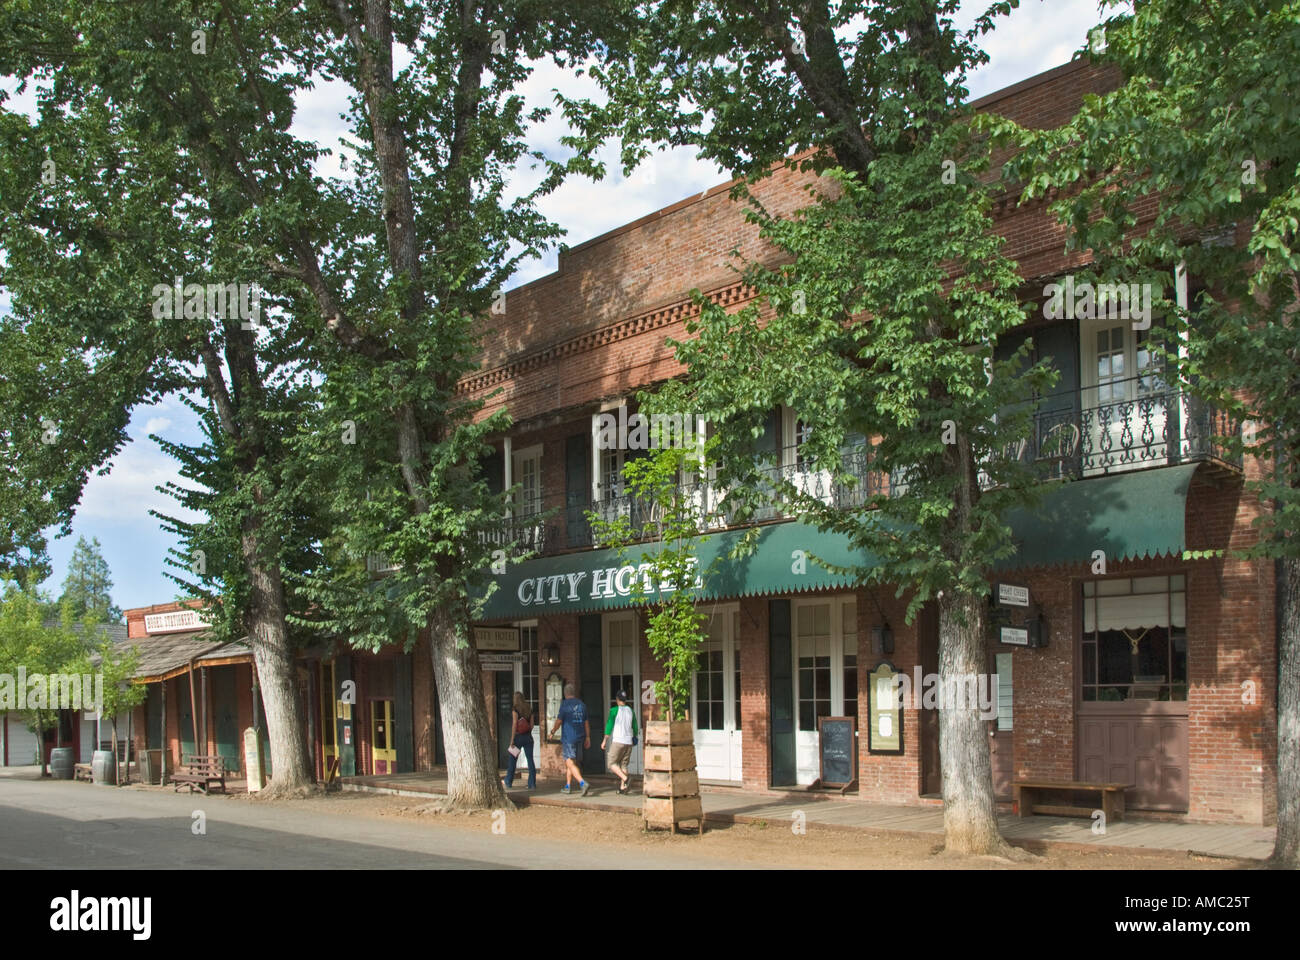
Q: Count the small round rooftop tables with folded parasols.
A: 0